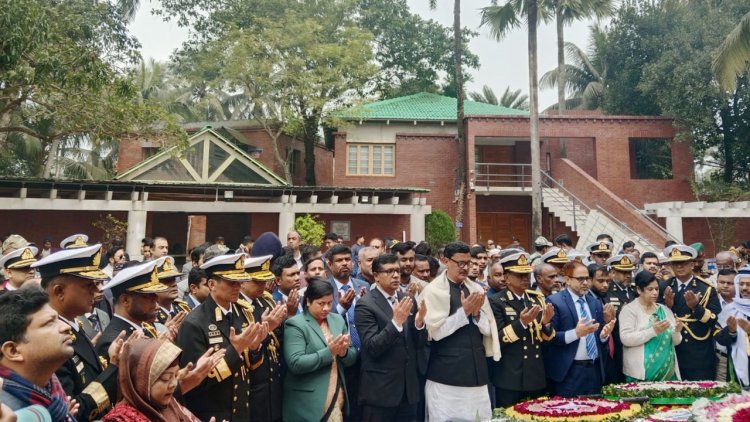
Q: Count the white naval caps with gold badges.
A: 12